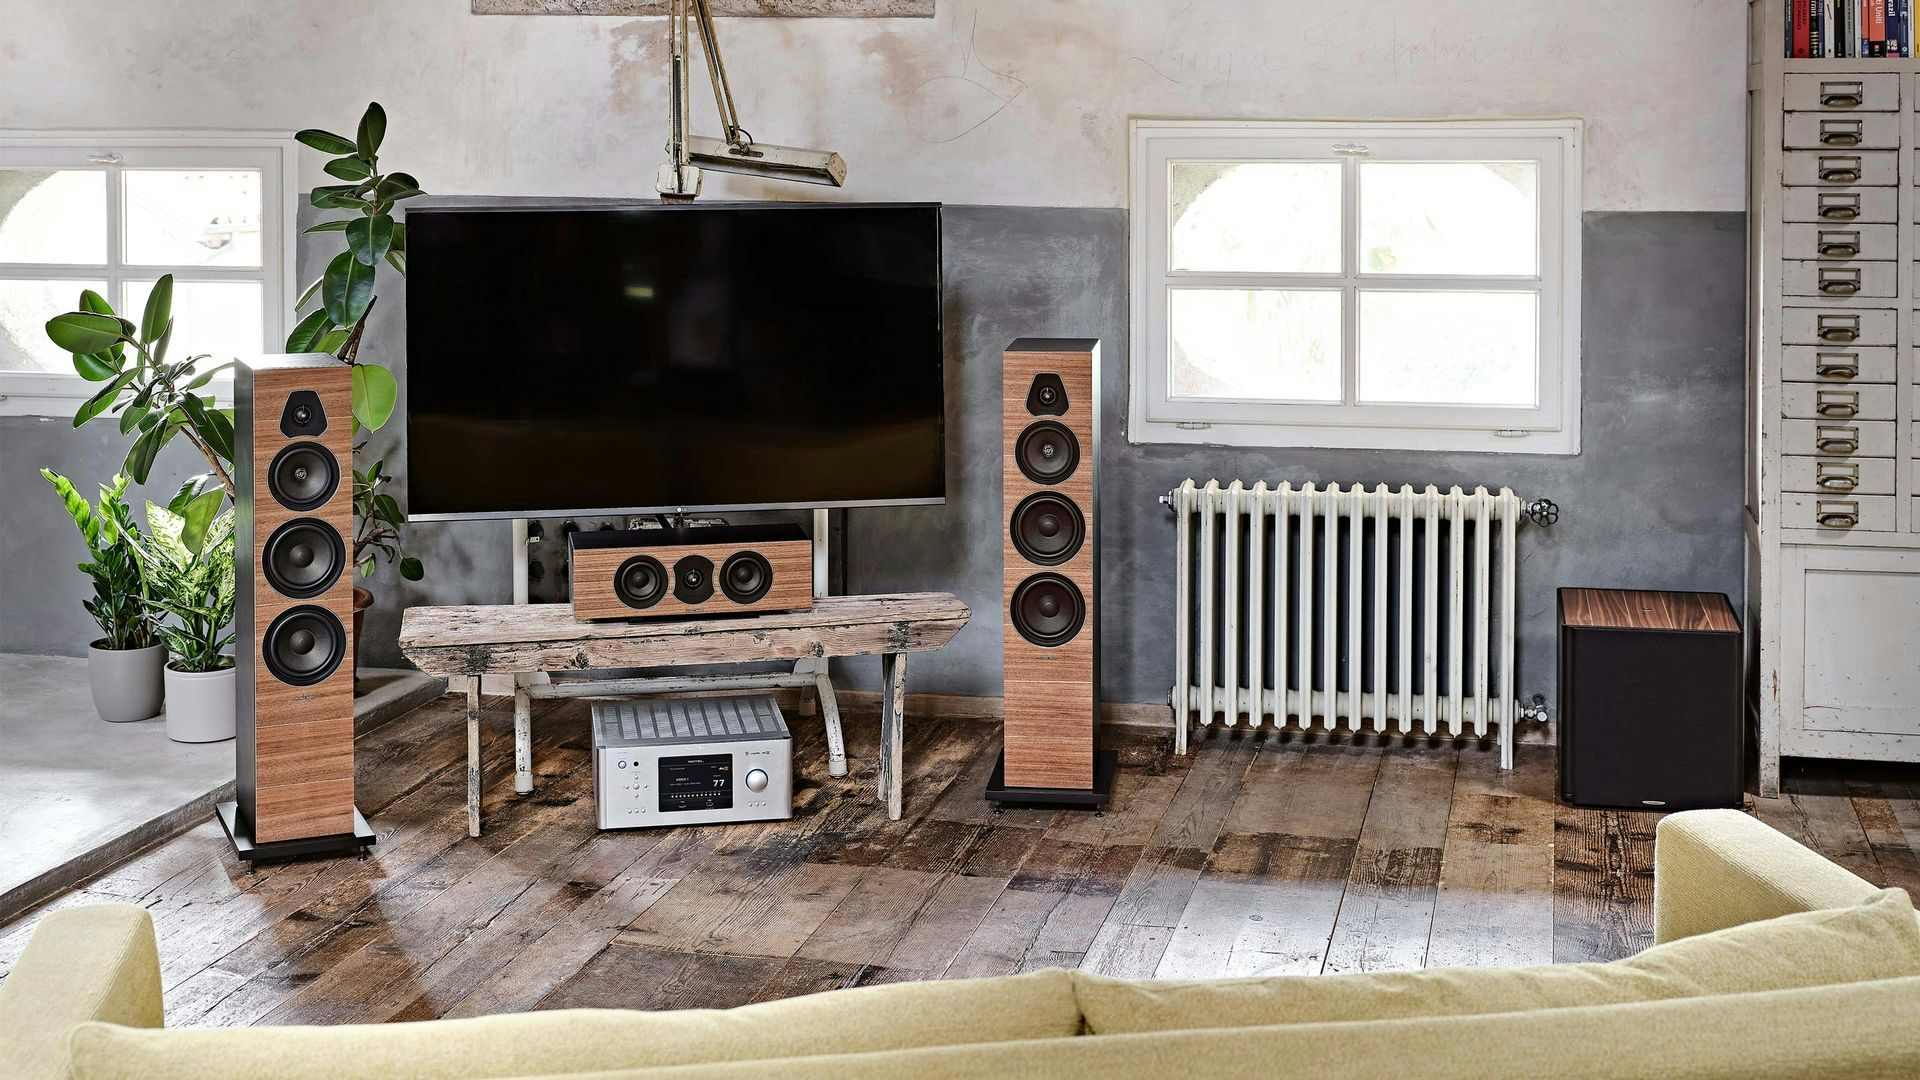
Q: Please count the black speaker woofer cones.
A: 8